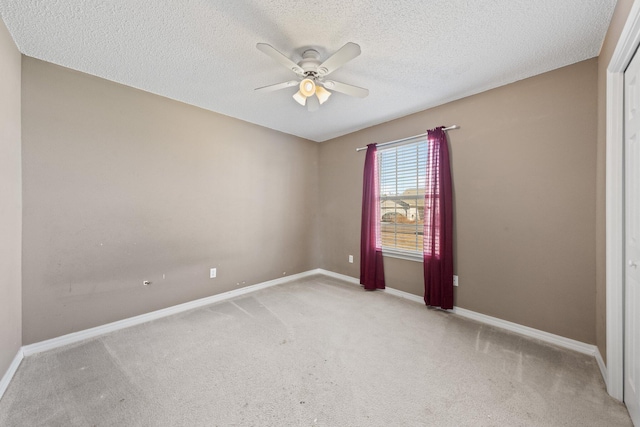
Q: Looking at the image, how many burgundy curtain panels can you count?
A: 2